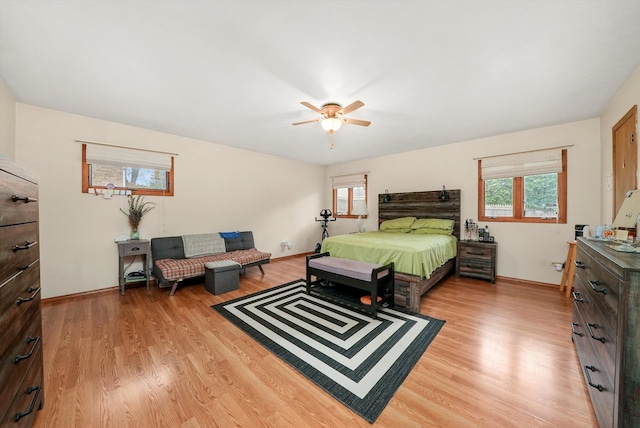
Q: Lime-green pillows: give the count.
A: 4